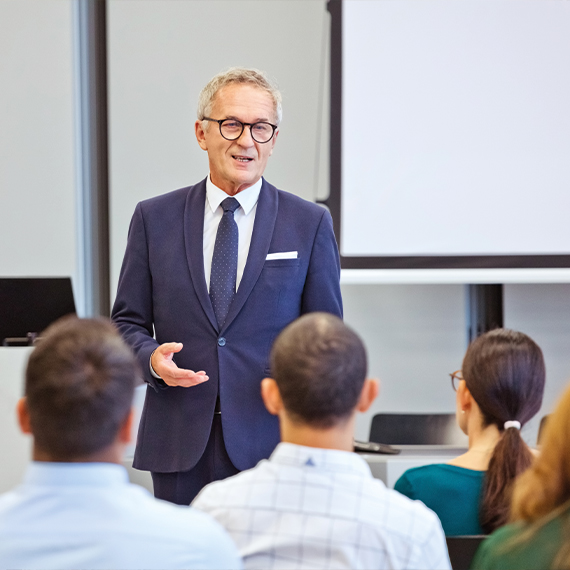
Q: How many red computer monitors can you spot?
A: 0